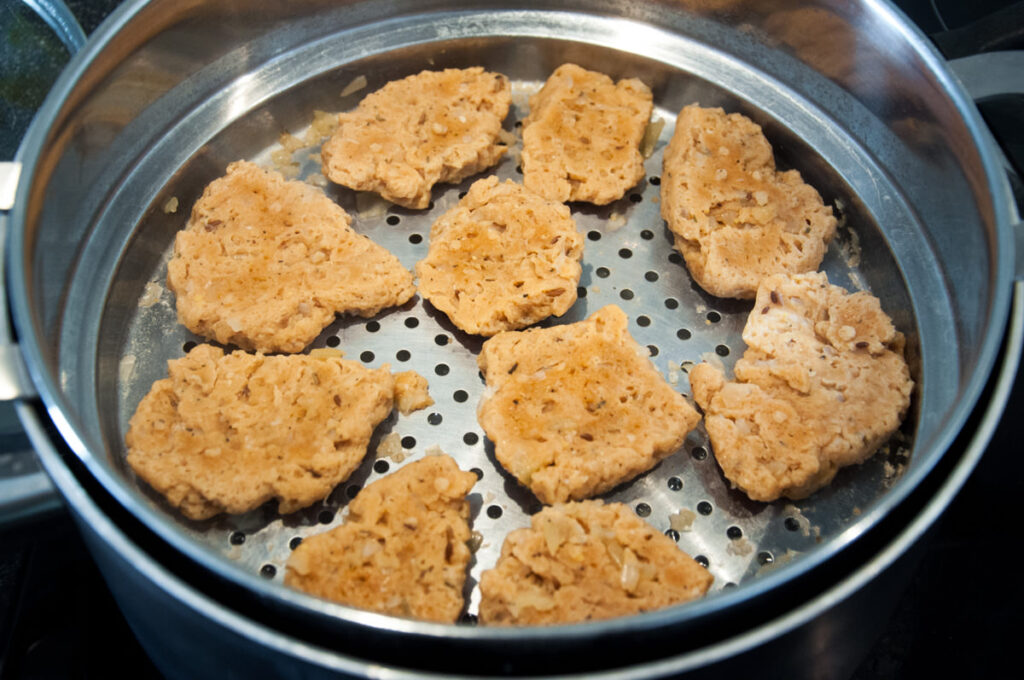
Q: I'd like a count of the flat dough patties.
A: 10